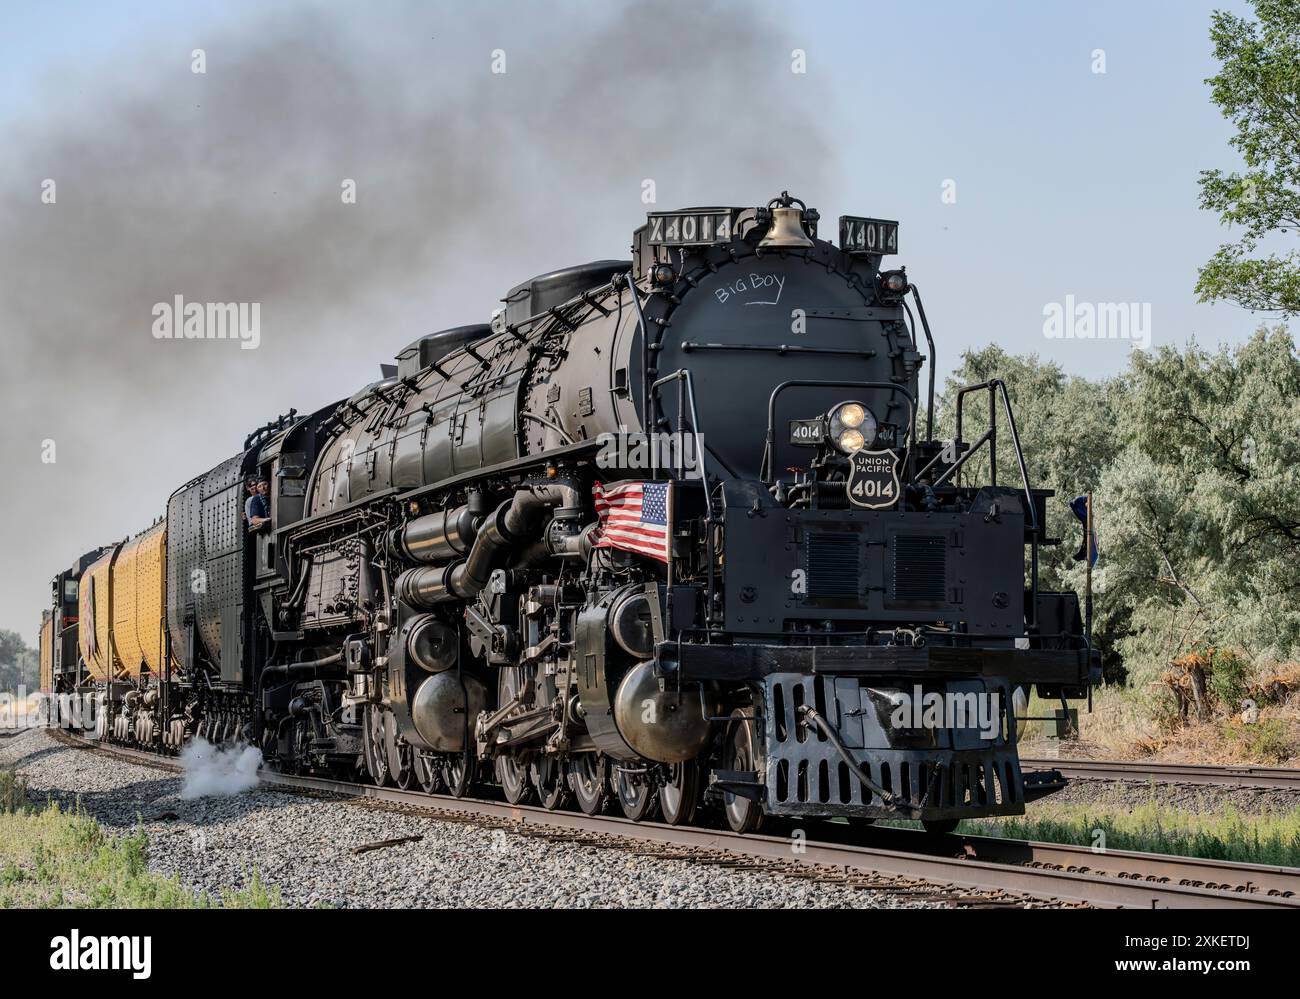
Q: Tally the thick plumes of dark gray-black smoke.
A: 1